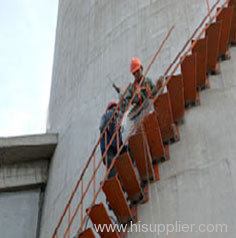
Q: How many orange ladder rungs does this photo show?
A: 13